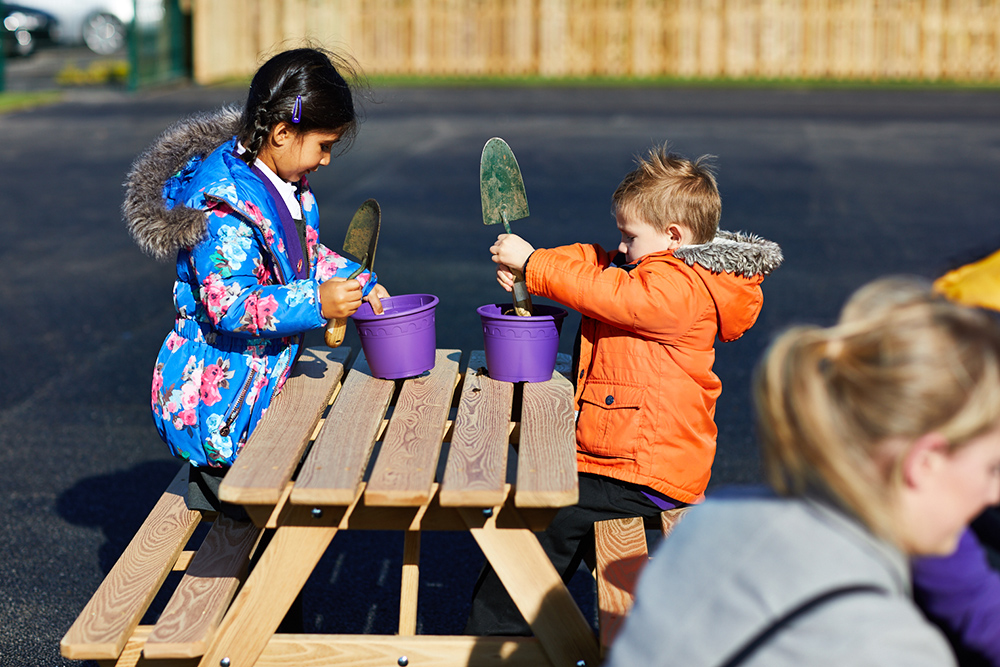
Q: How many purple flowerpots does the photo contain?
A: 2